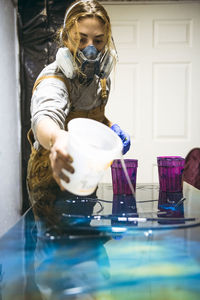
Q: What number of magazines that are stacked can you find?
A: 0